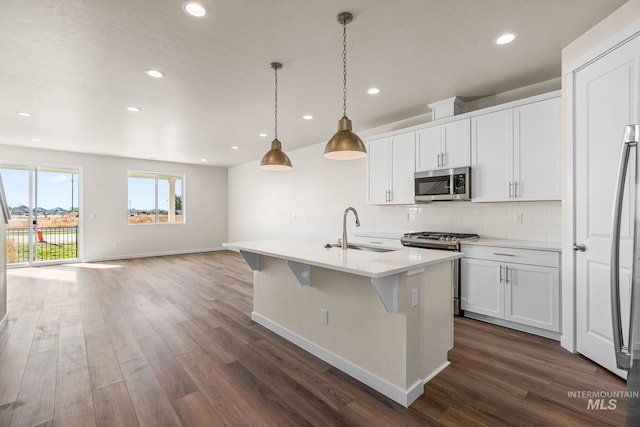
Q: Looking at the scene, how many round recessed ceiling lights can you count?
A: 11